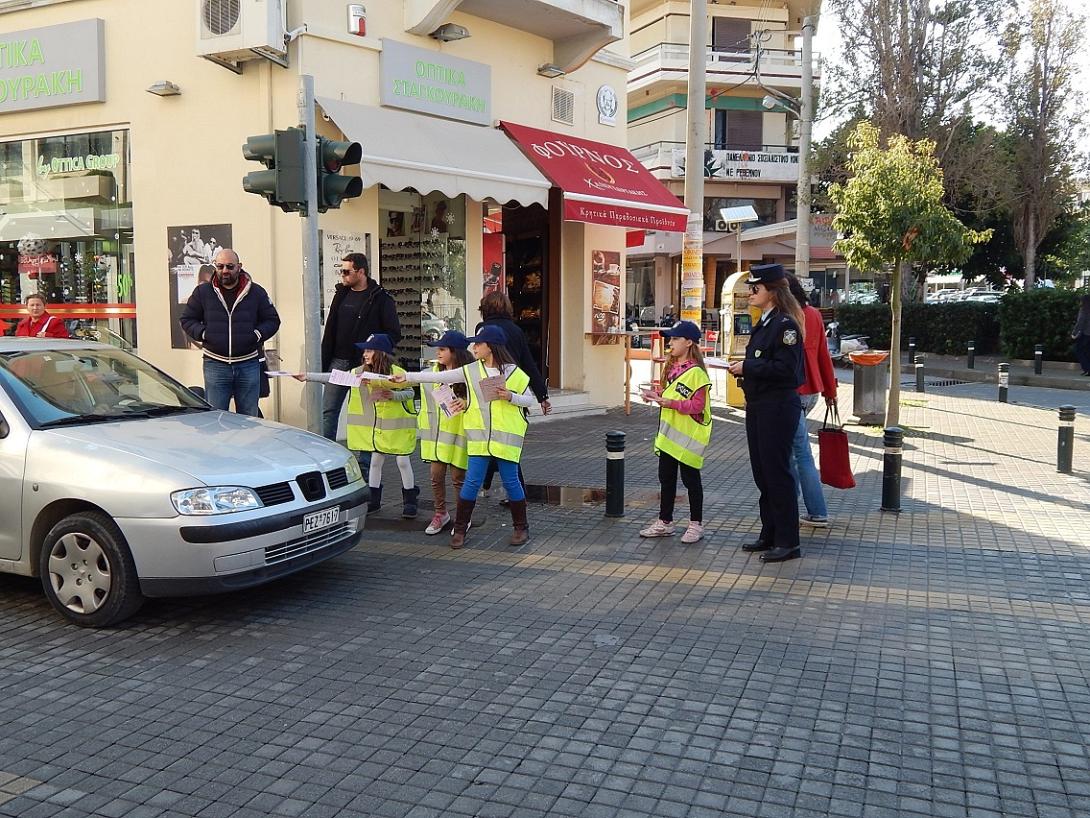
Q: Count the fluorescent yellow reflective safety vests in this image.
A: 4